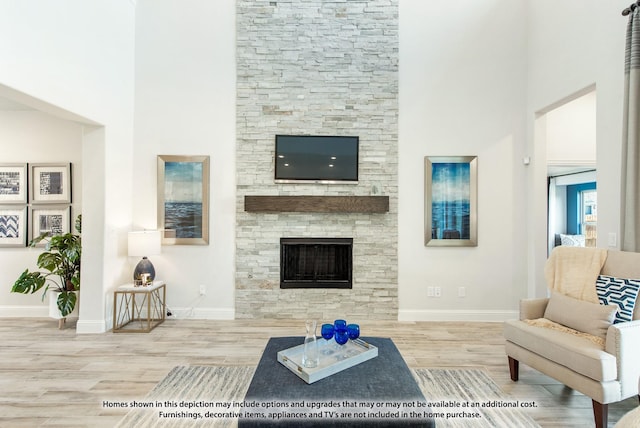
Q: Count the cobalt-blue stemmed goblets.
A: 4